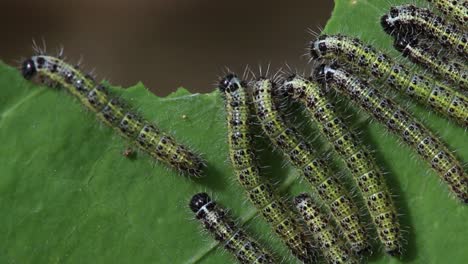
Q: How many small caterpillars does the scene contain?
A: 11